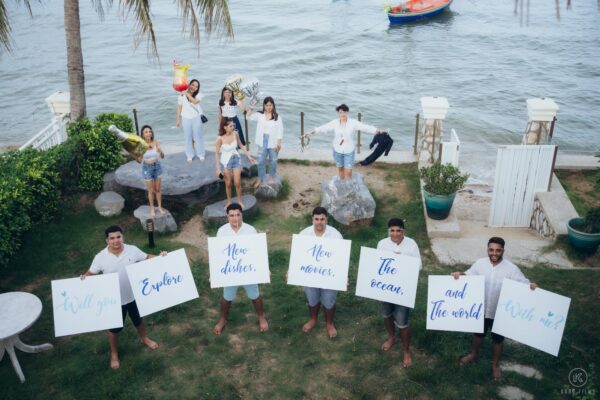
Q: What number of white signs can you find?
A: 7